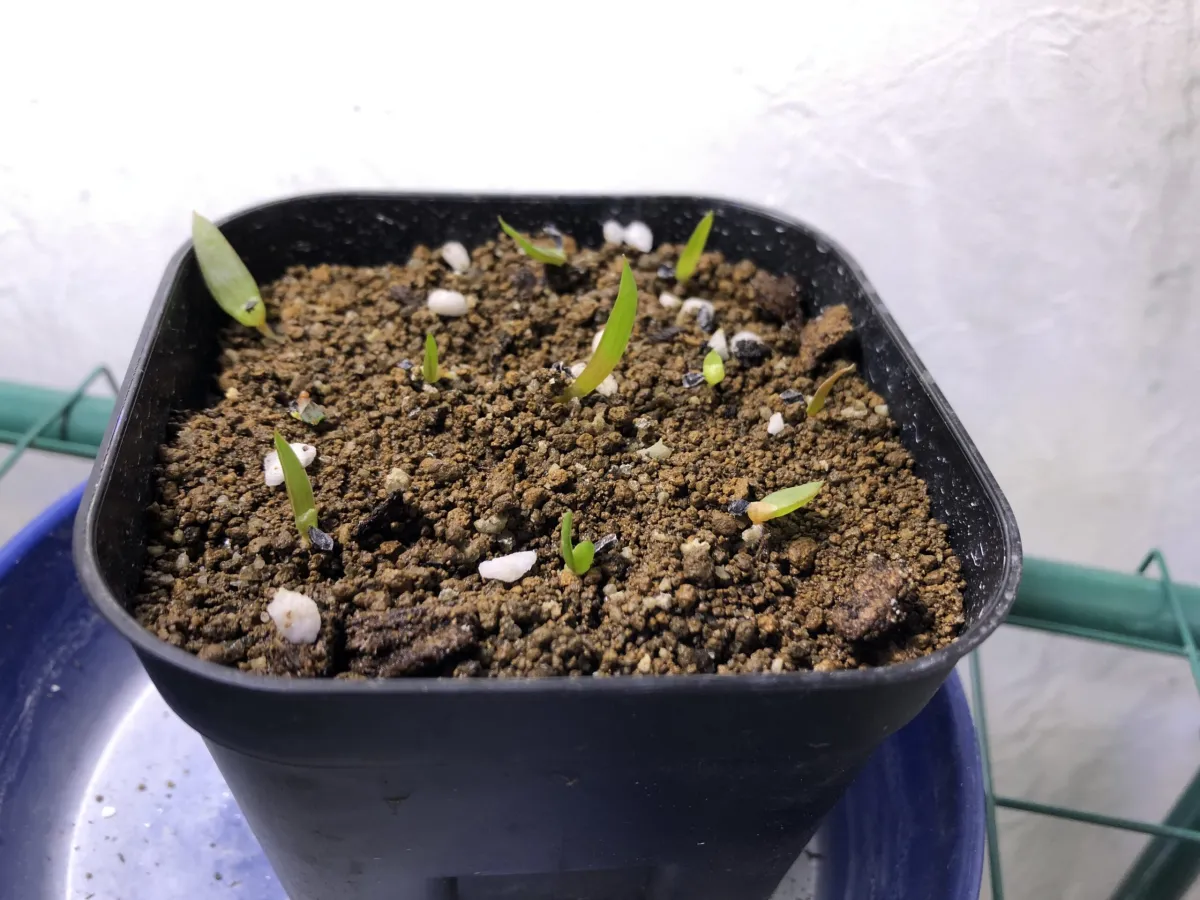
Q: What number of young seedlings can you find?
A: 10